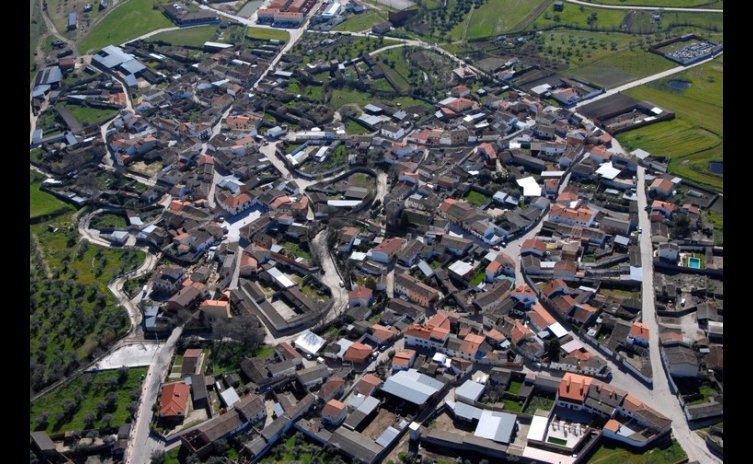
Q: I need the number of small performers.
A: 0